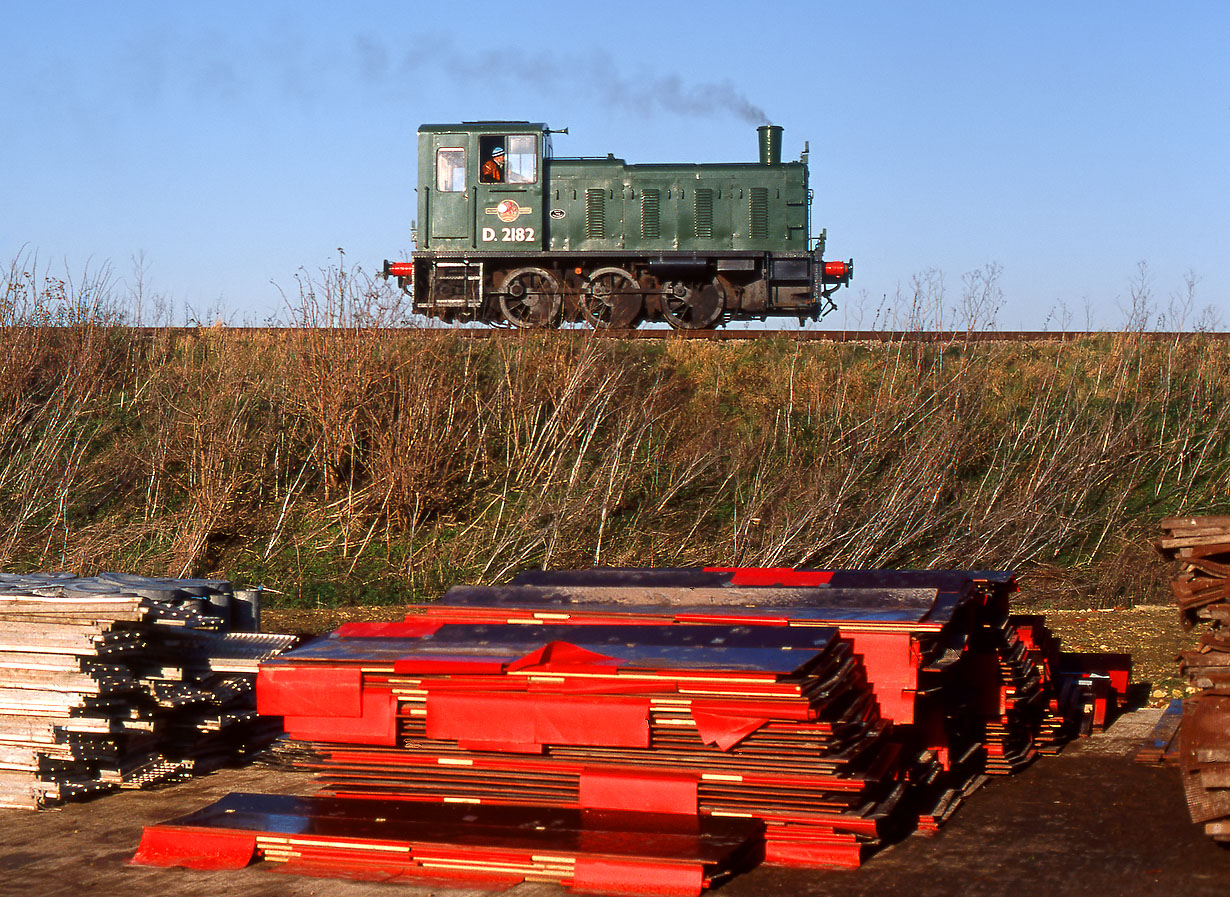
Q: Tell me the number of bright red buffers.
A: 2